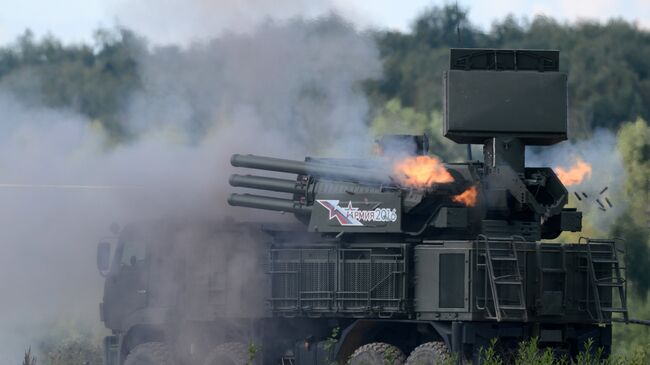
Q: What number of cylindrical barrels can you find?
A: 3